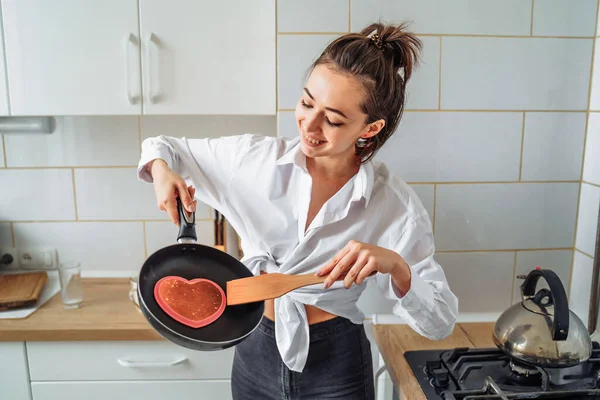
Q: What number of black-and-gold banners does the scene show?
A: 0